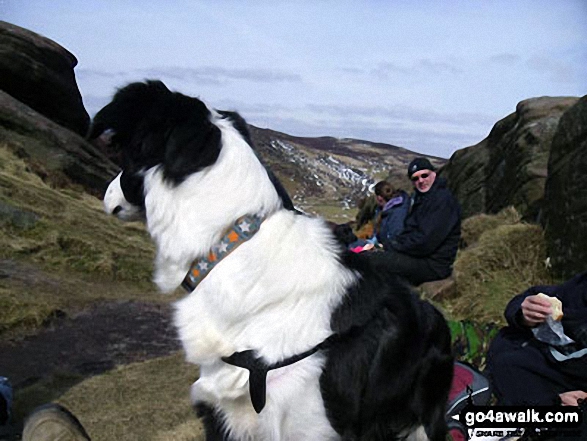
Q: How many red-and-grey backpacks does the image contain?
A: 1